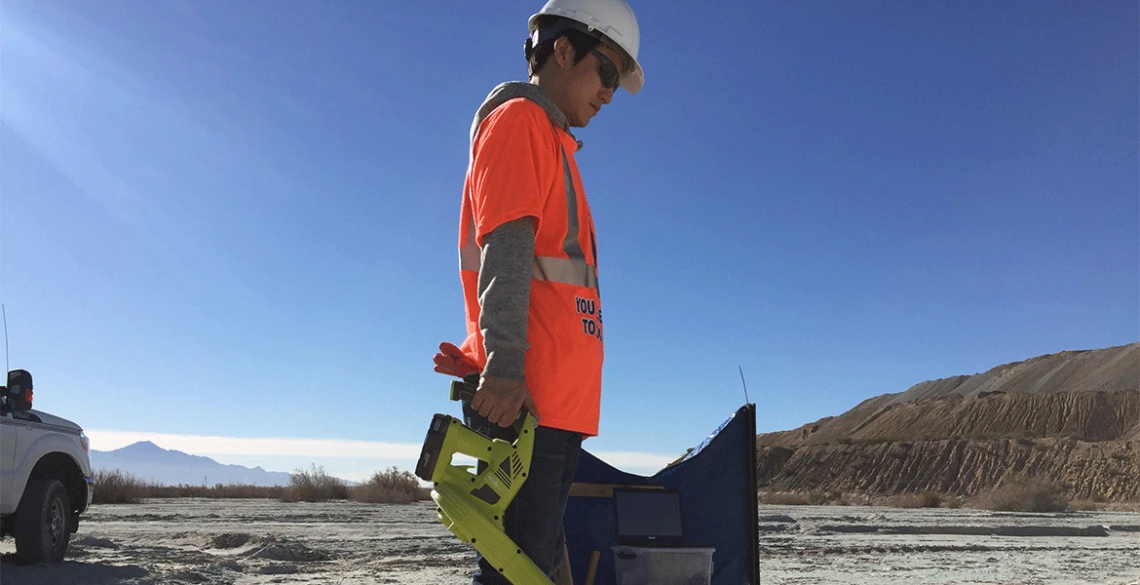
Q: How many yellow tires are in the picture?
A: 0